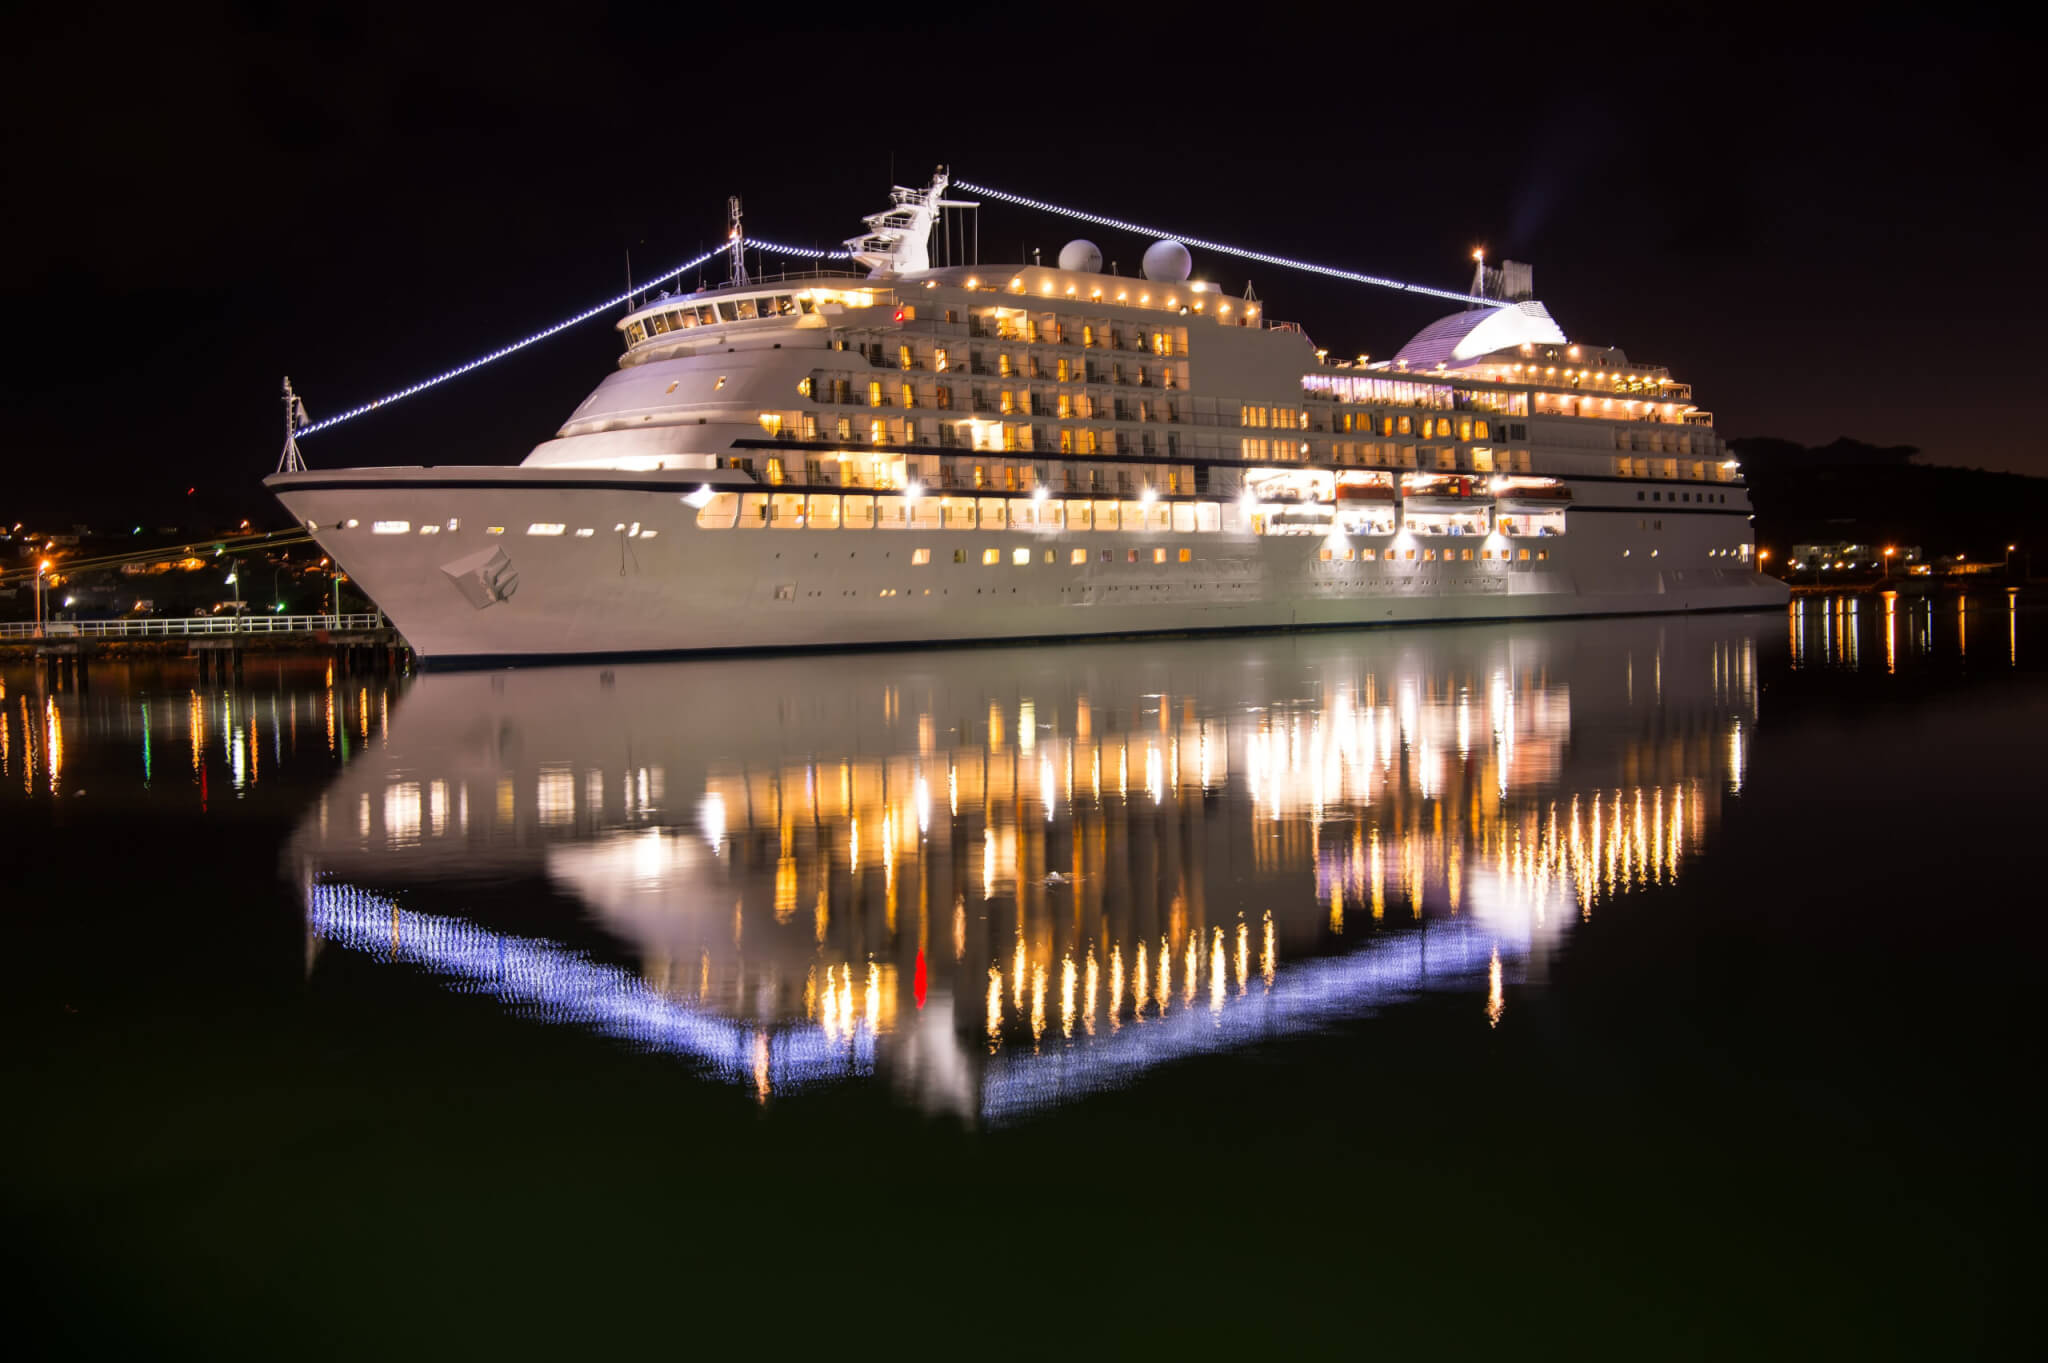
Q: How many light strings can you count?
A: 3